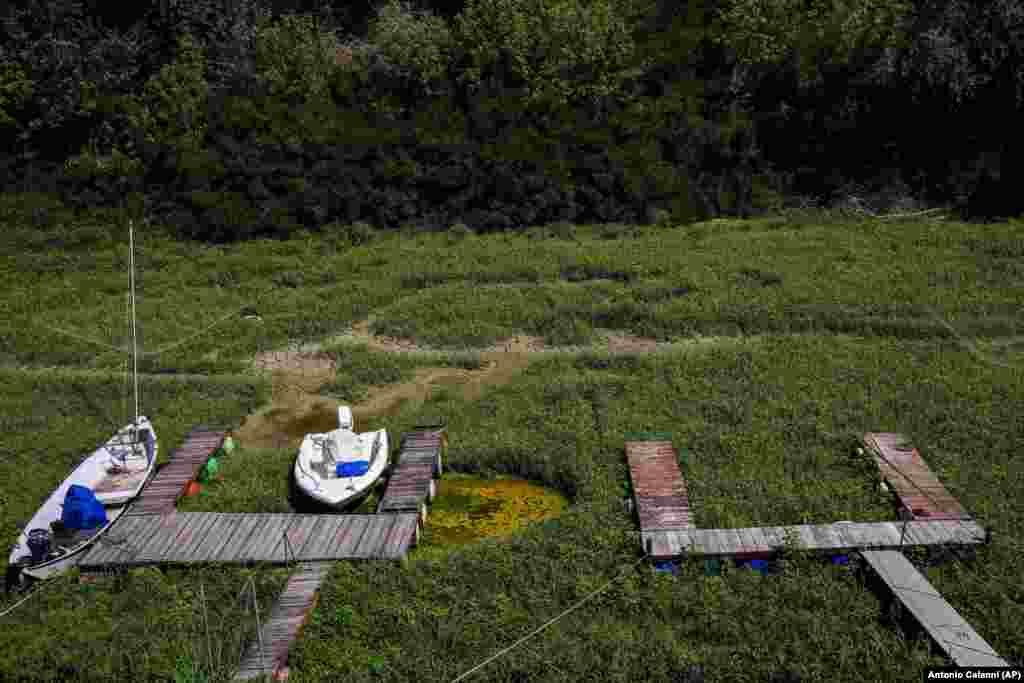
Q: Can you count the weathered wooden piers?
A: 2